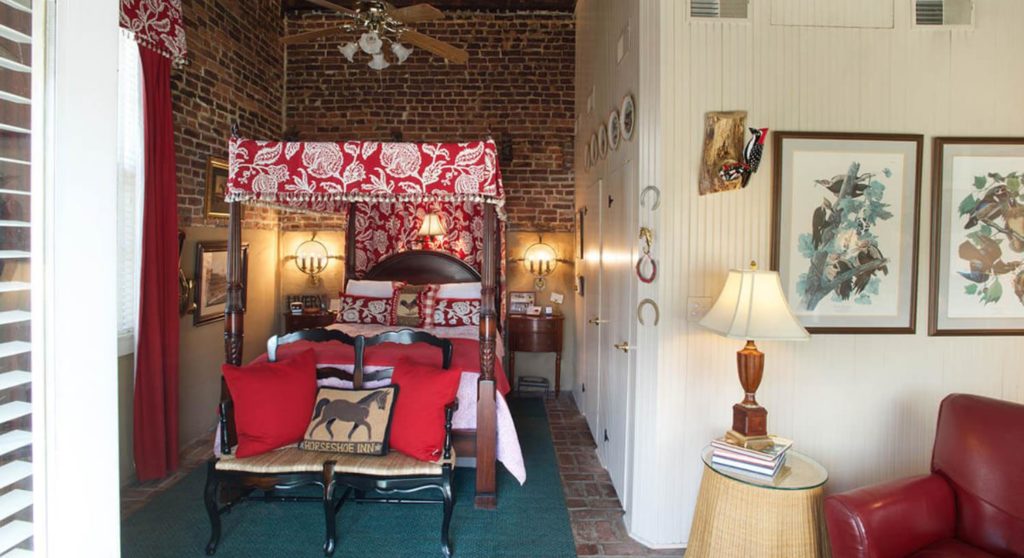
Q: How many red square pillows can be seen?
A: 2